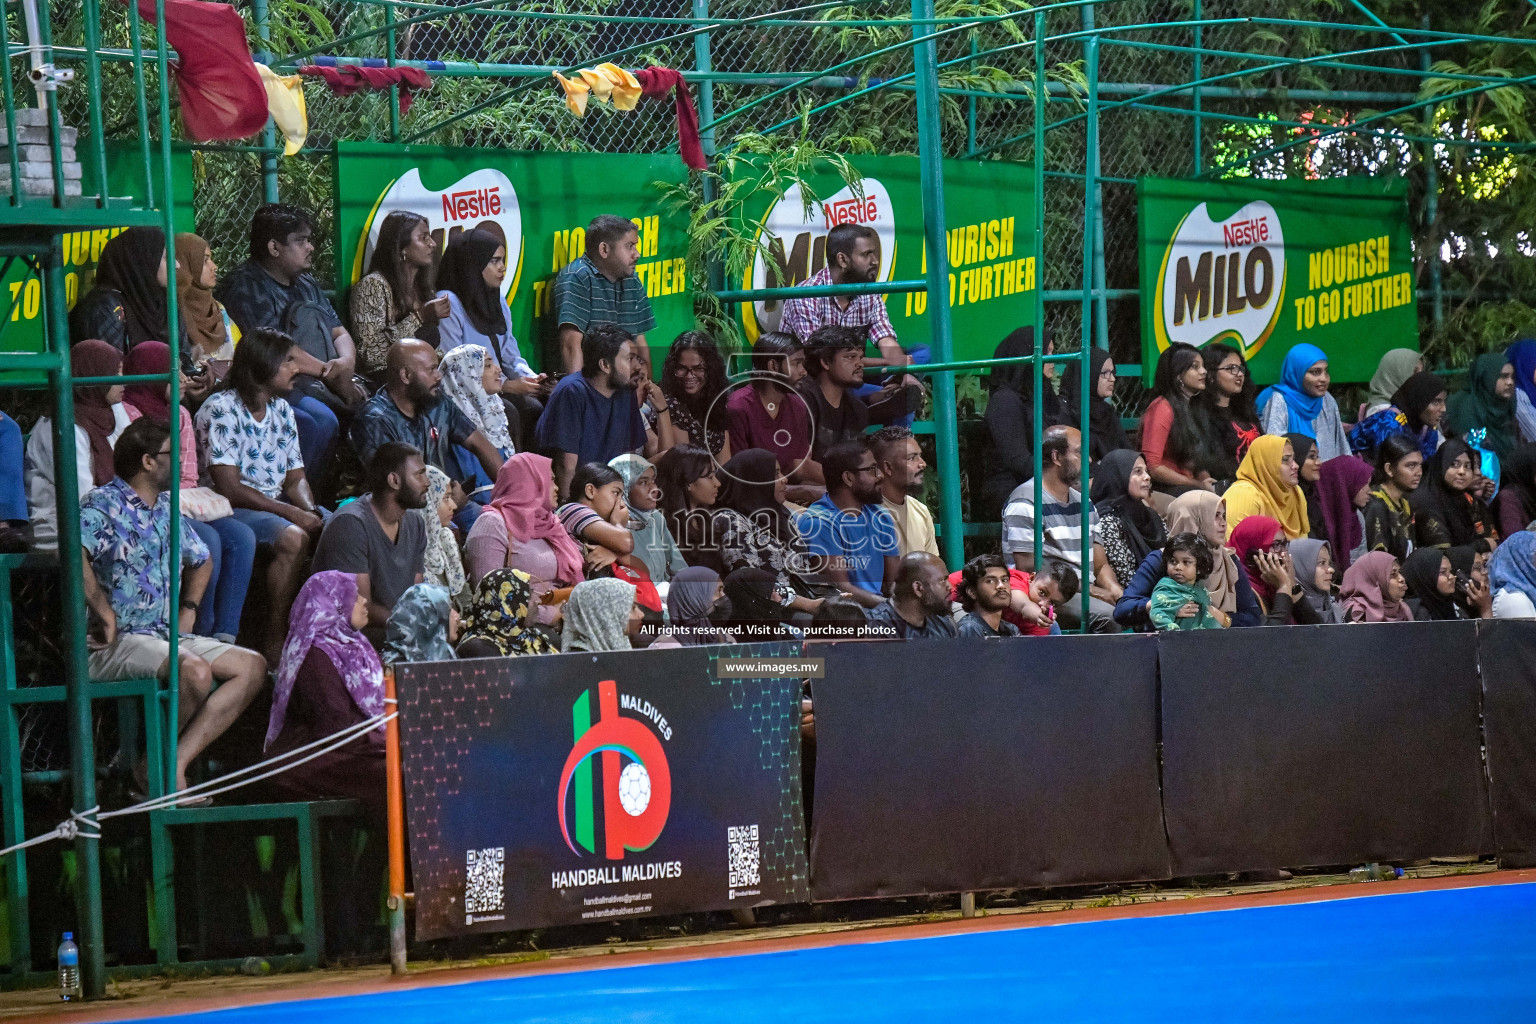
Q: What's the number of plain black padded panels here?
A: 3